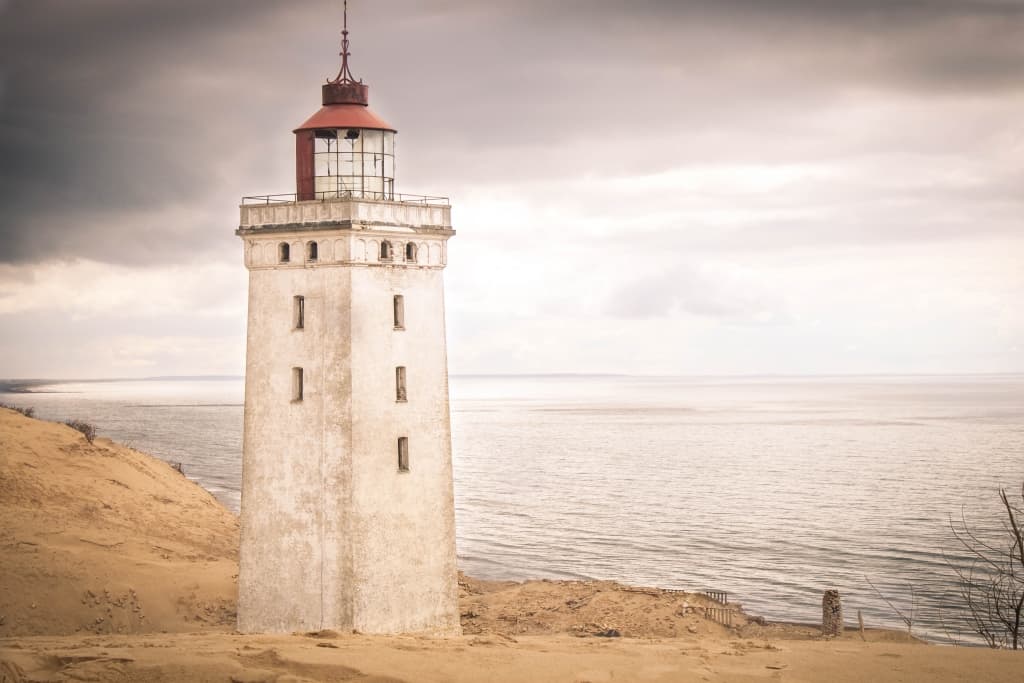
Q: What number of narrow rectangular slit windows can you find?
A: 5